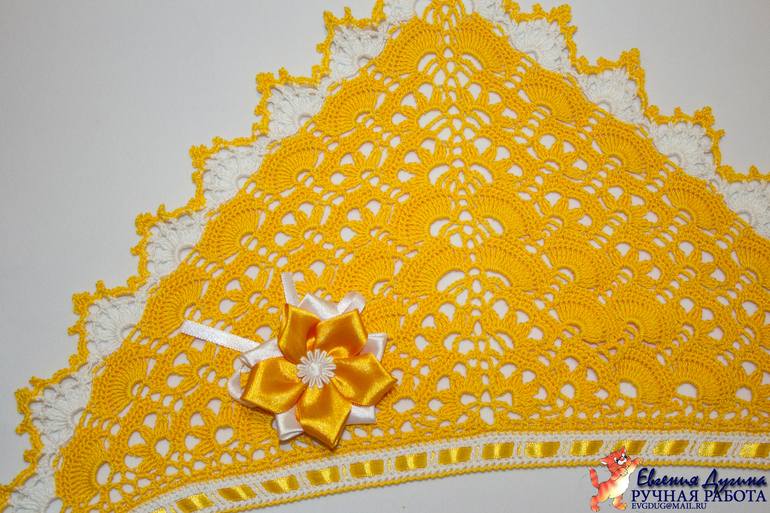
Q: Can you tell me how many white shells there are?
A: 13